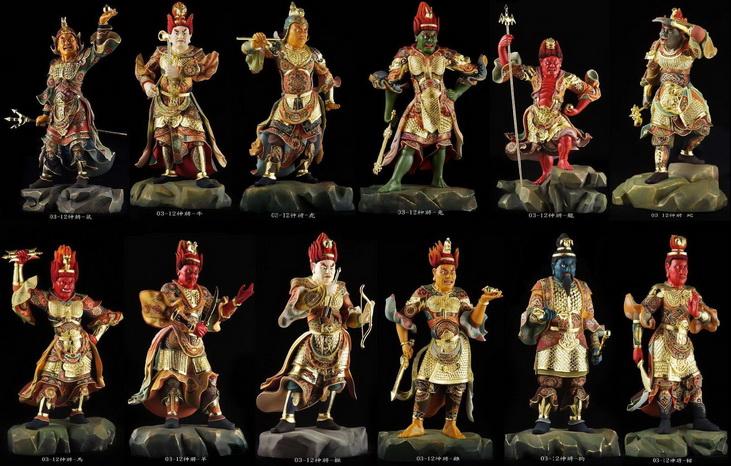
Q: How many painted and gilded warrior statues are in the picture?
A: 12